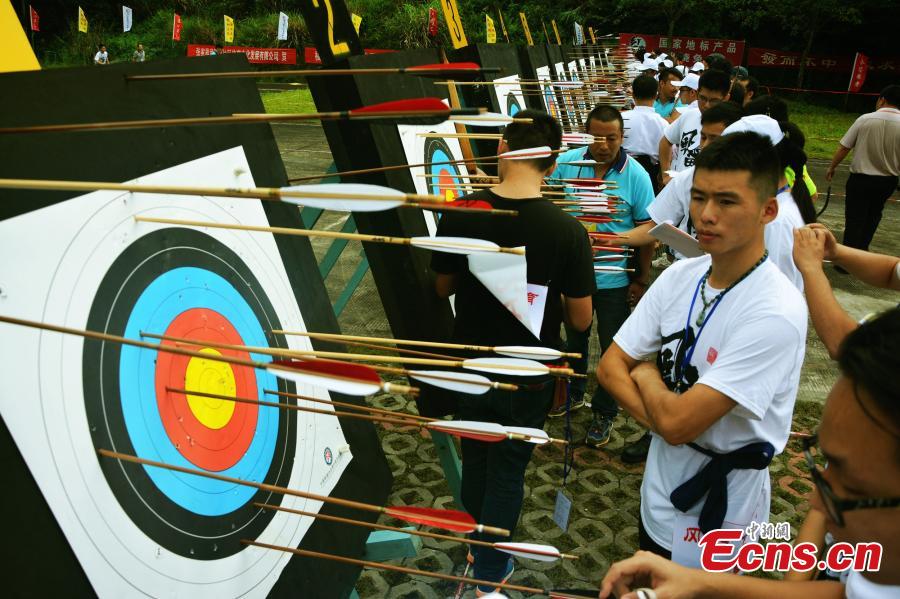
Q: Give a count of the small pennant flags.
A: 11